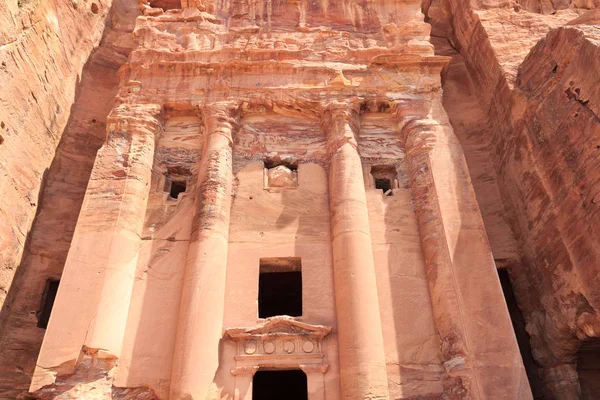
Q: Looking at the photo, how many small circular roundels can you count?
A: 4